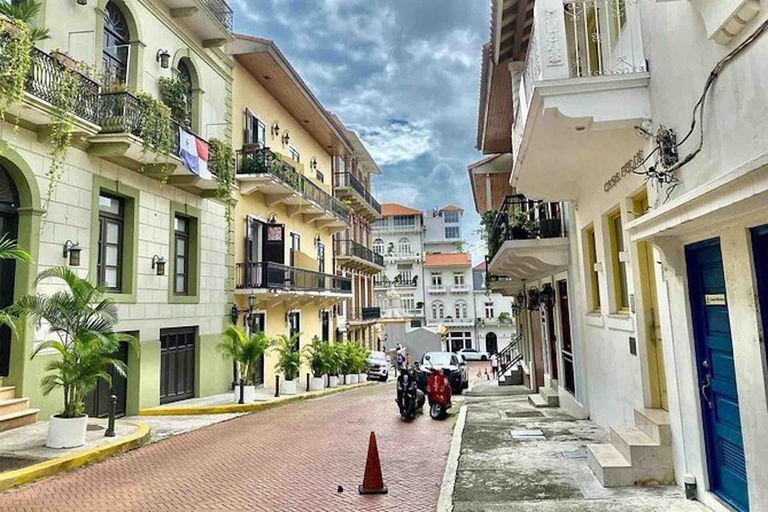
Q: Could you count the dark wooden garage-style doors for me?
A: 2